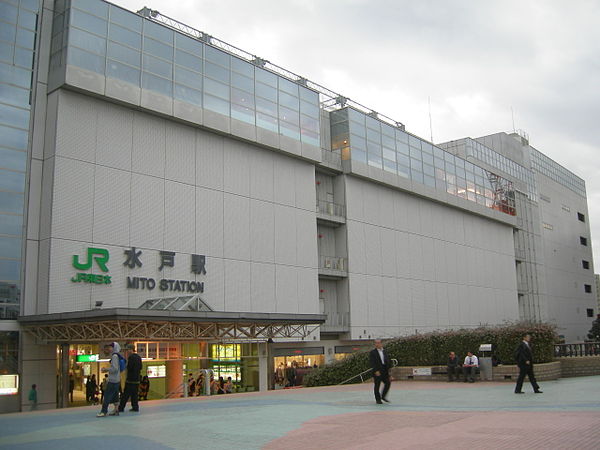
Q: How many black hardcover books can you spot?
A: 0